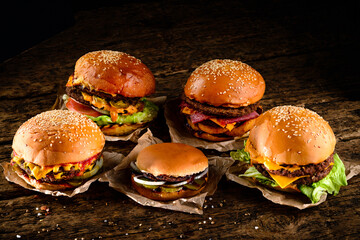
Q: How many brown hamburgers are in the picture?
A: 5